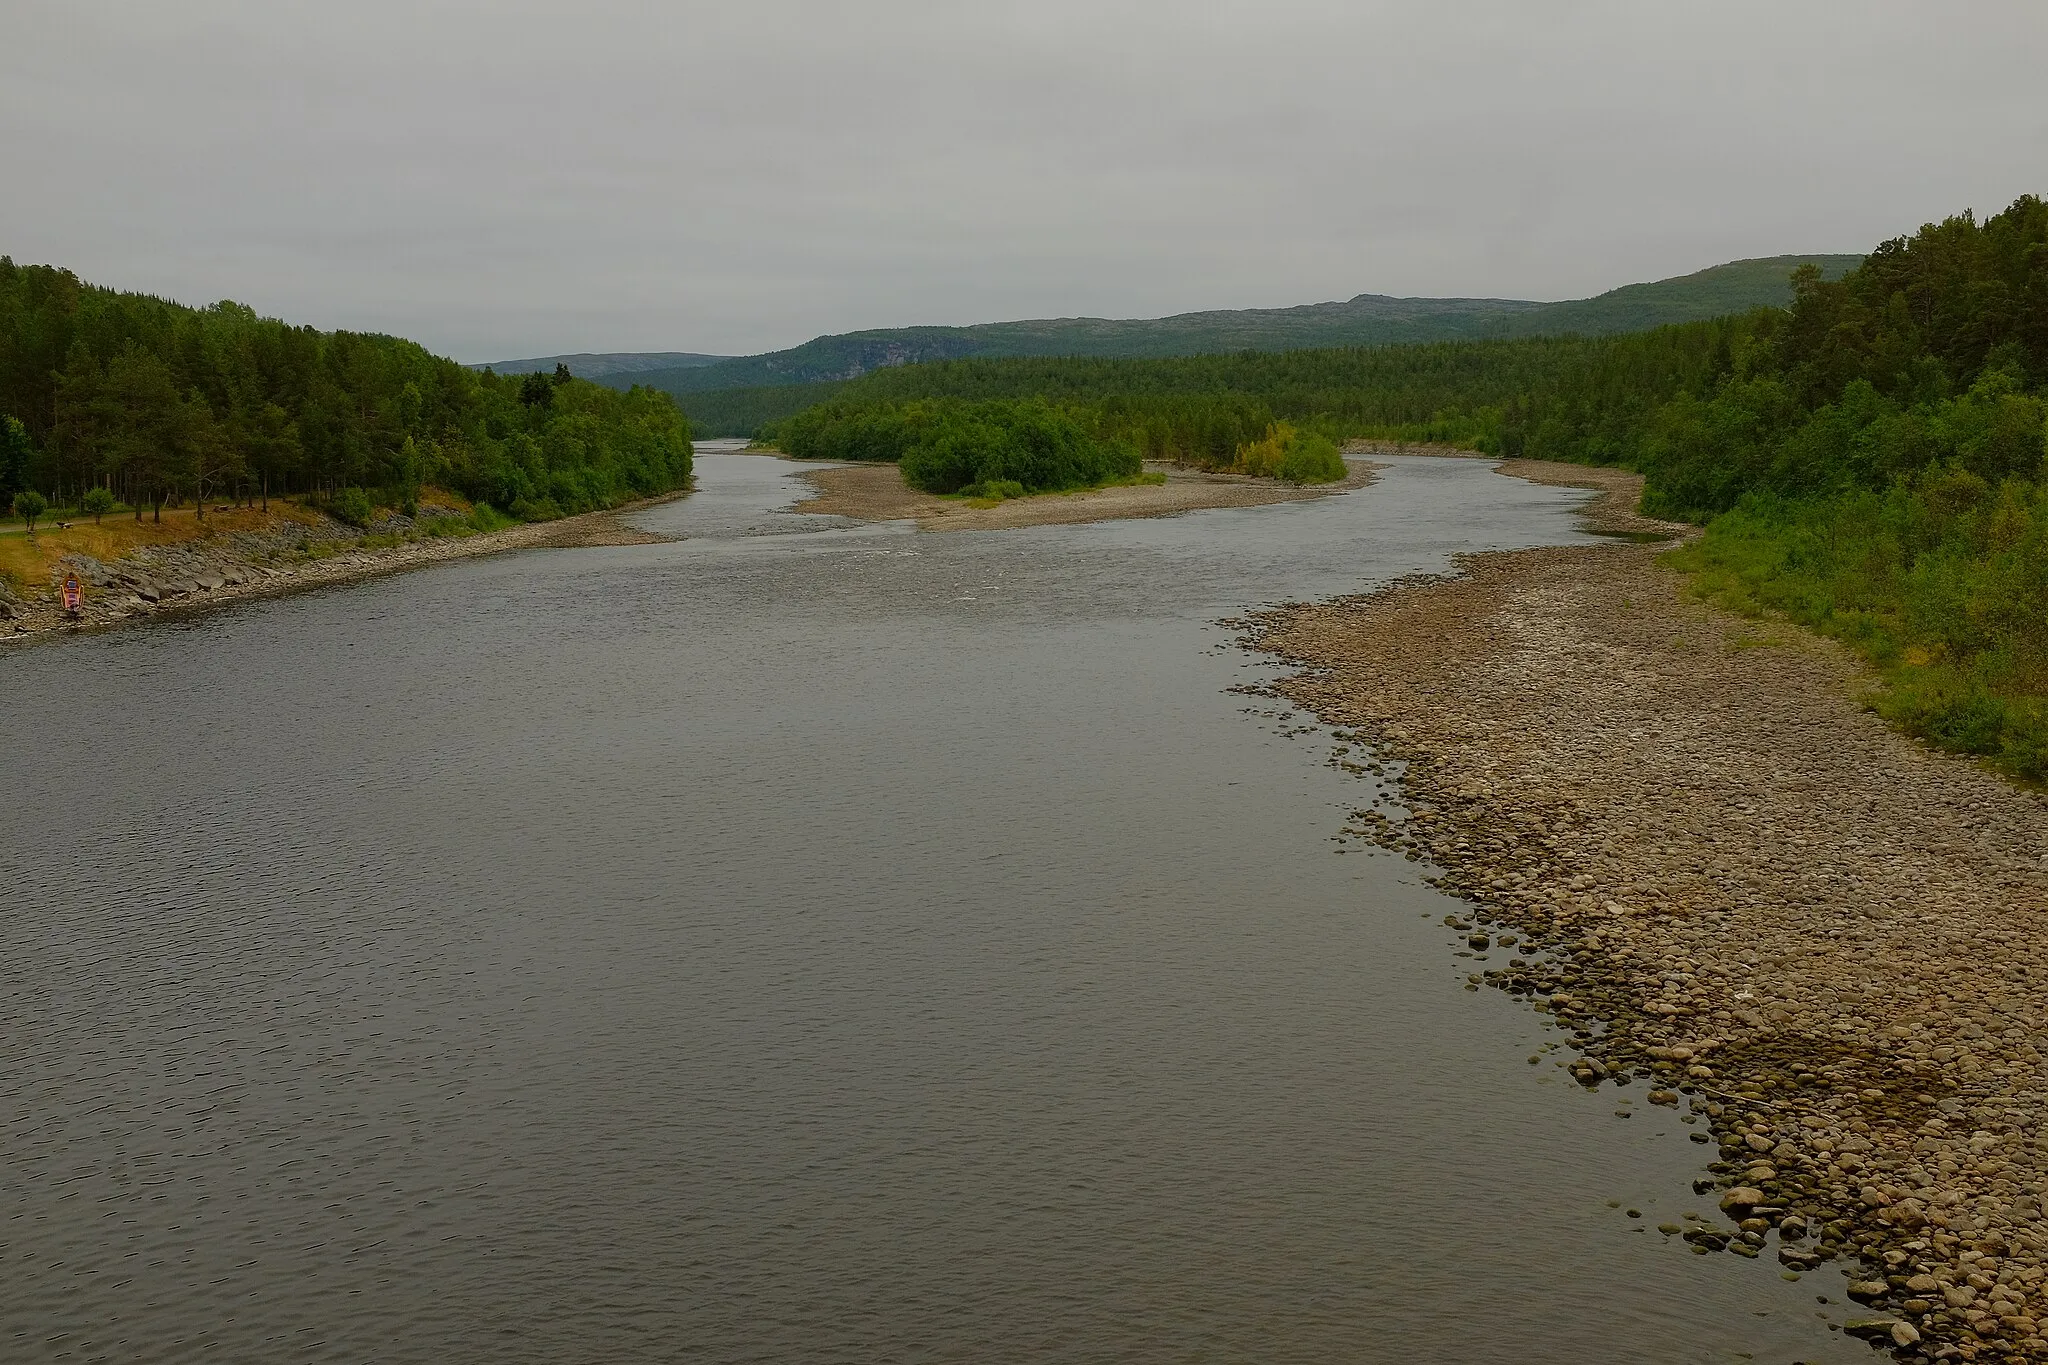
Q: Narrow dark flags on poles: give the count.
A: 0